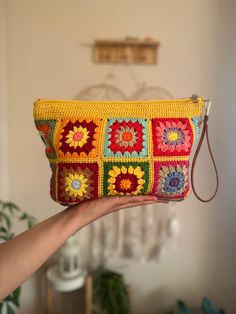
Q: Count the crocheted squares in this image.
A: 6